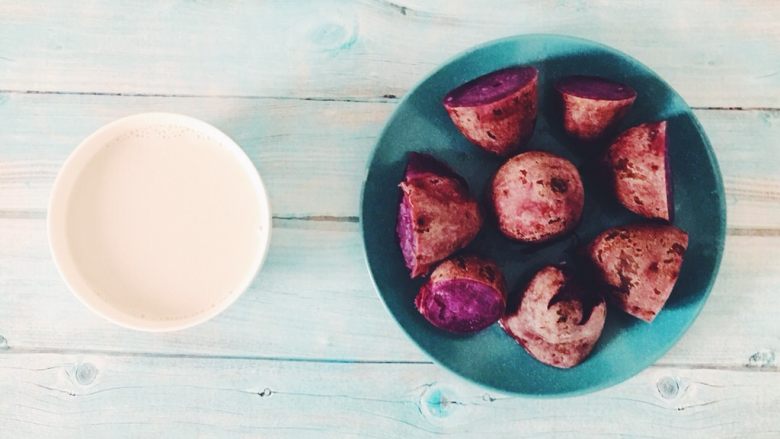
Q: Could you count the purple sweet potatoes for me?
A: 8